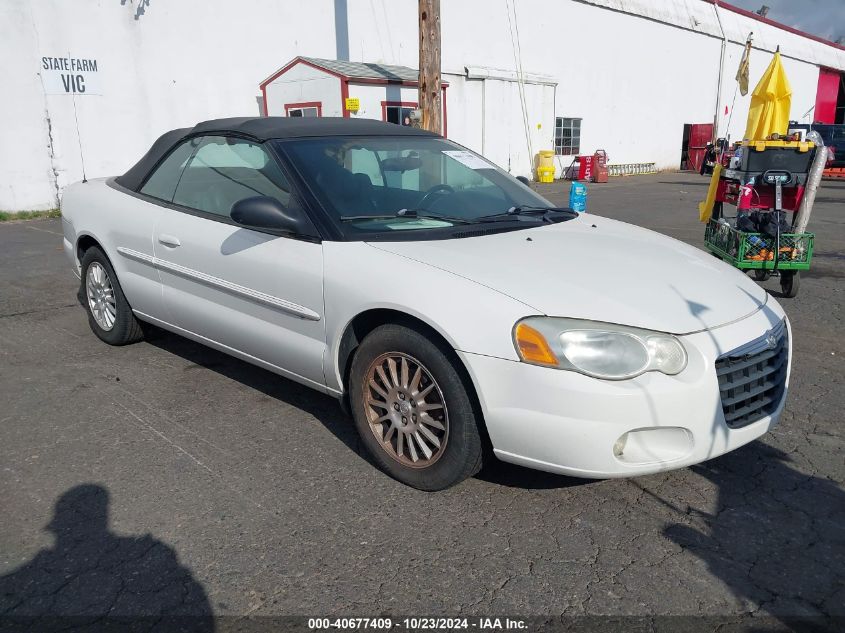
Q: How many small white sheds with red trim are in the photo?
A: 1